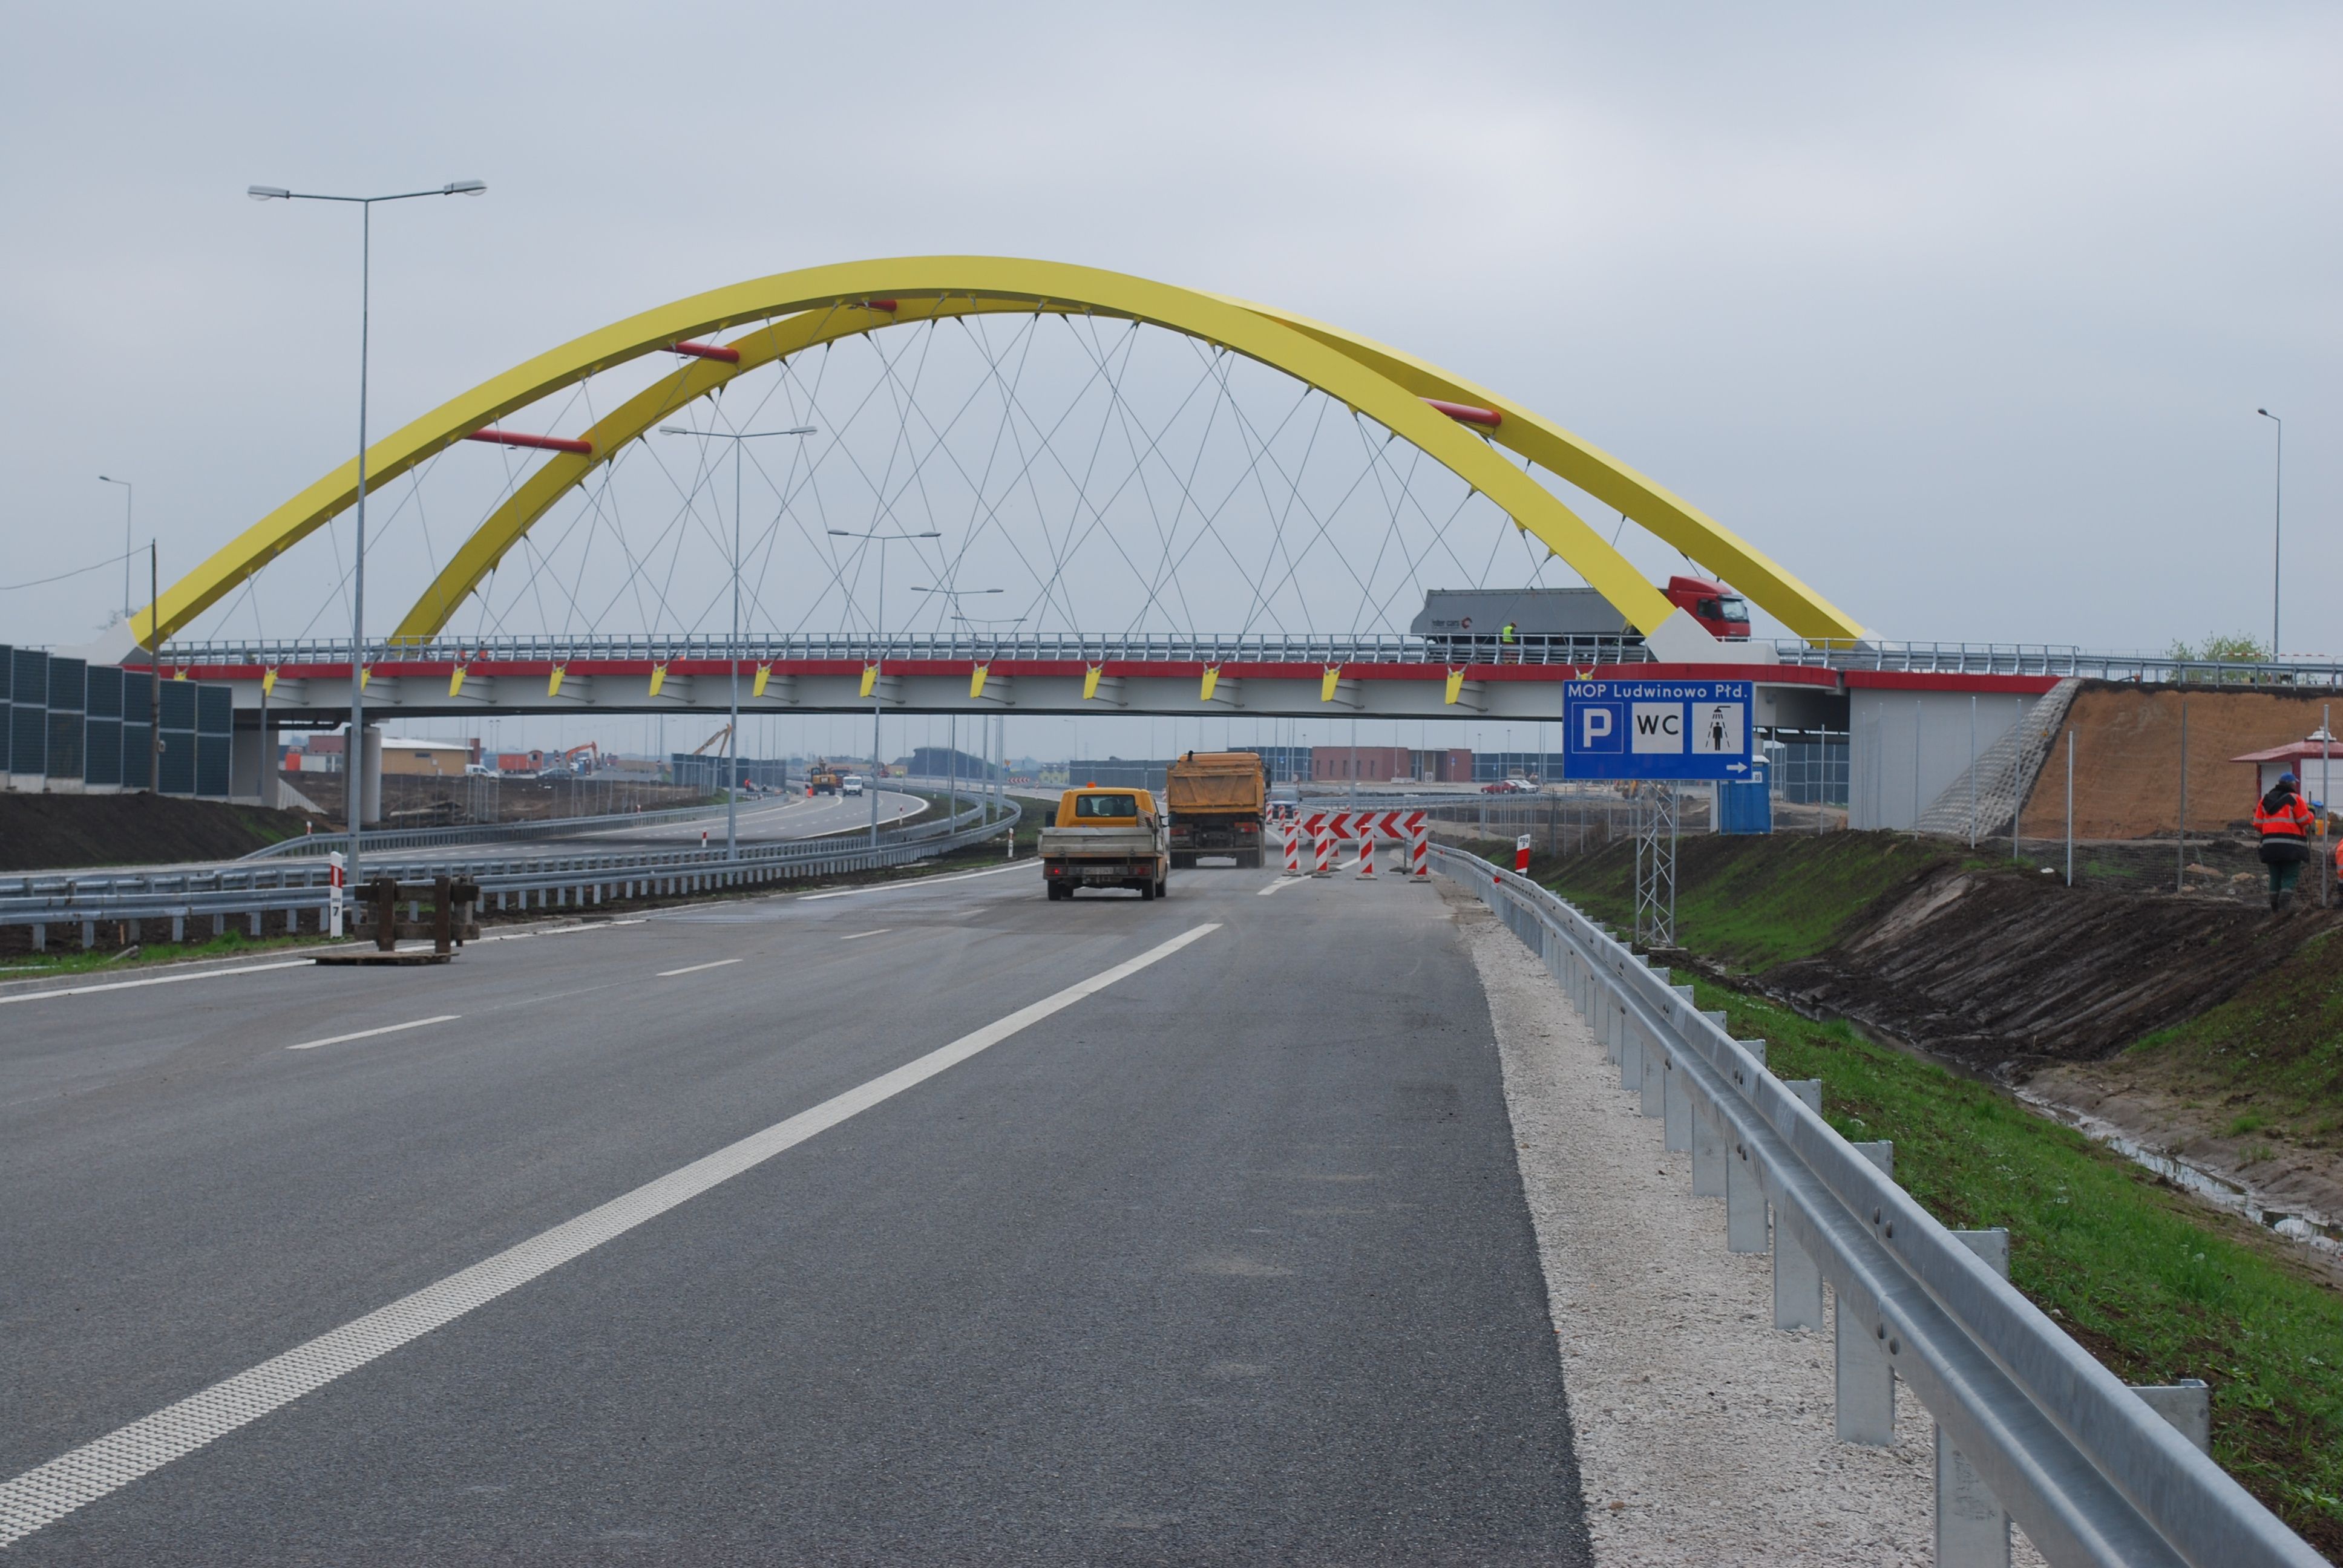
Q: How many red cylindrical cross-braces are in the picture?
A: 4